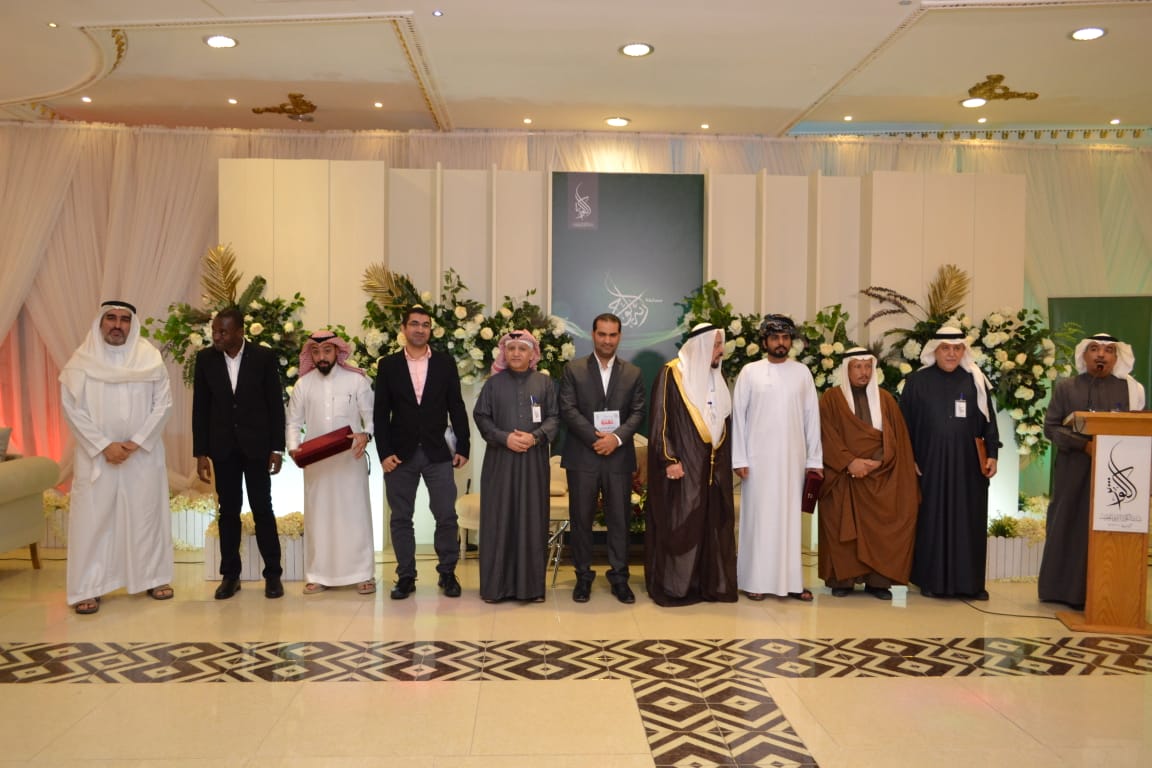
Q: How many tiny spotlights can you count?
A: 10